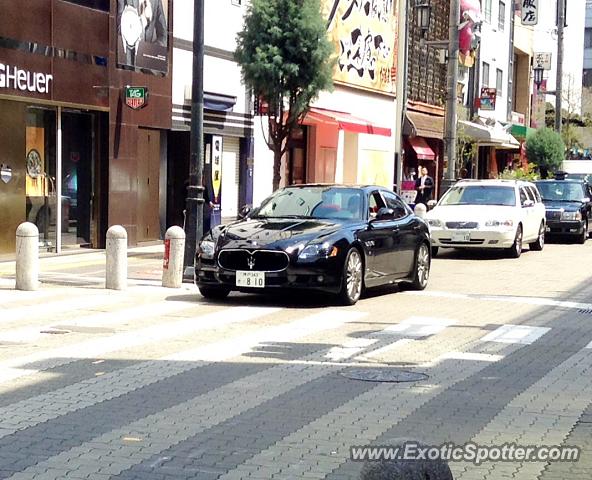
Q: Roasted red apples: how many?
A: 0